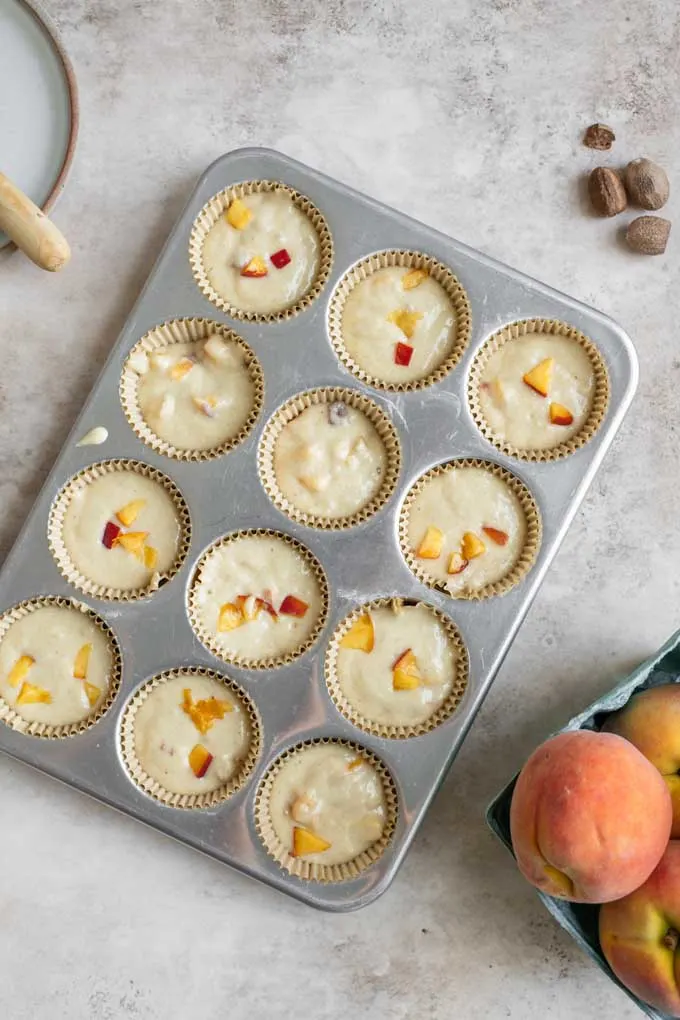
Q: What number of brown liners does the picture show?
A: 12